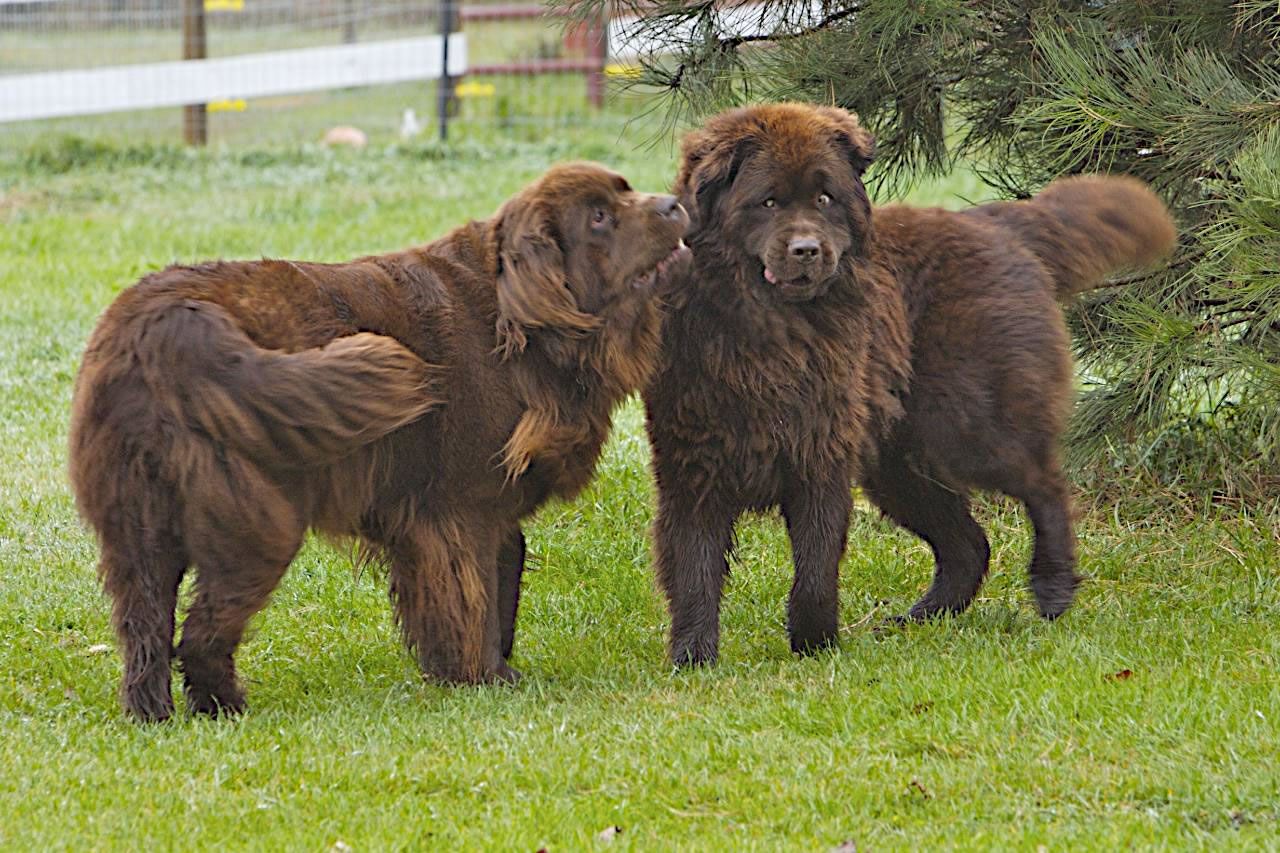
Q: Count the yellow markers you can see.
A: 4